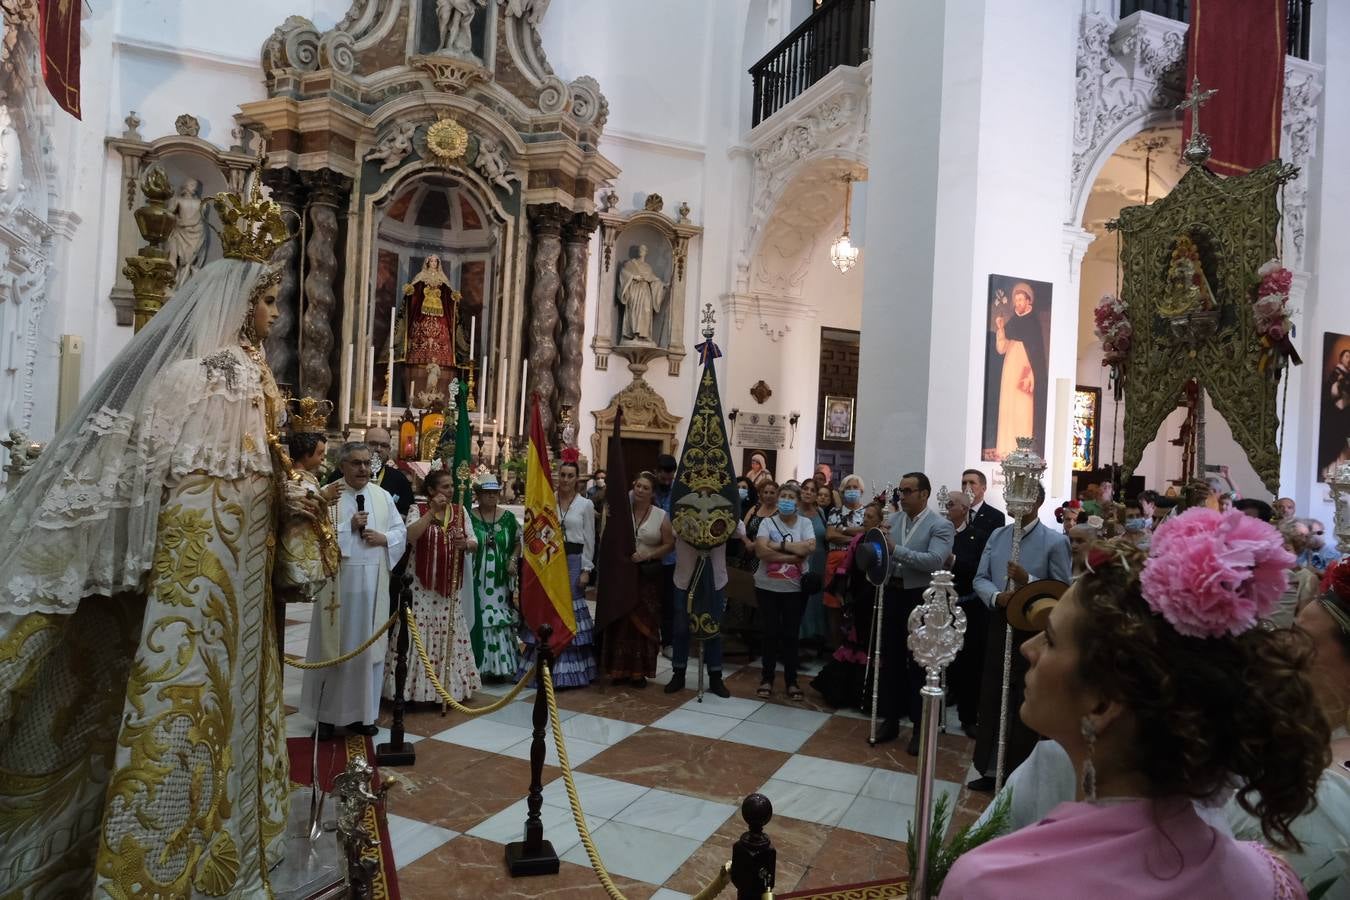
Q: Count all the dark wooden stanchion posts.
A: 3